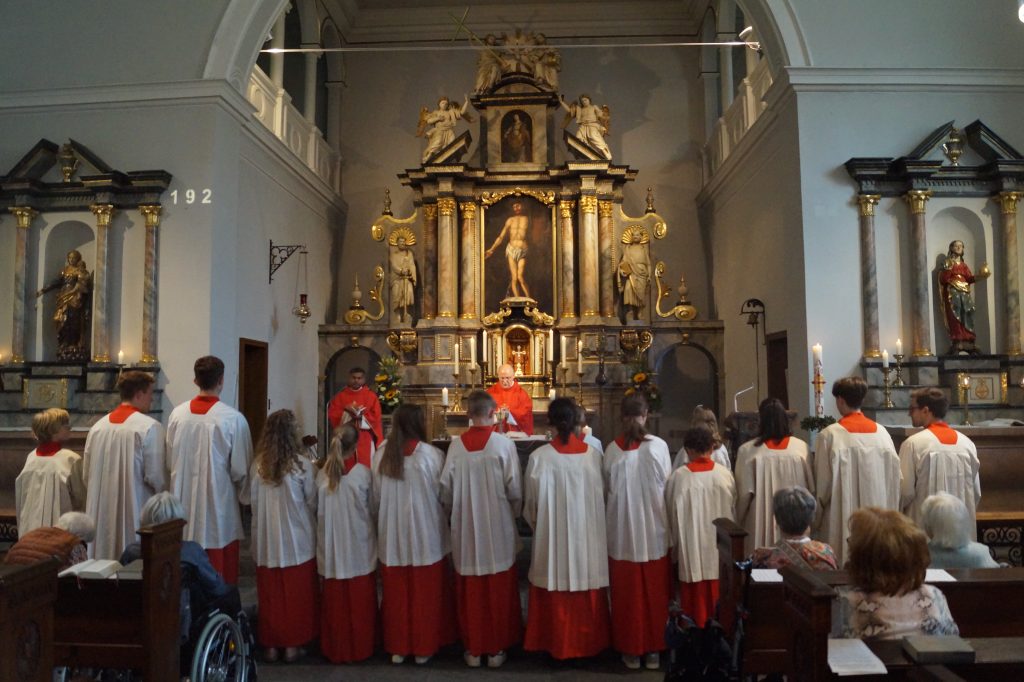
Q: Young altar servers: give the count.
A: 15